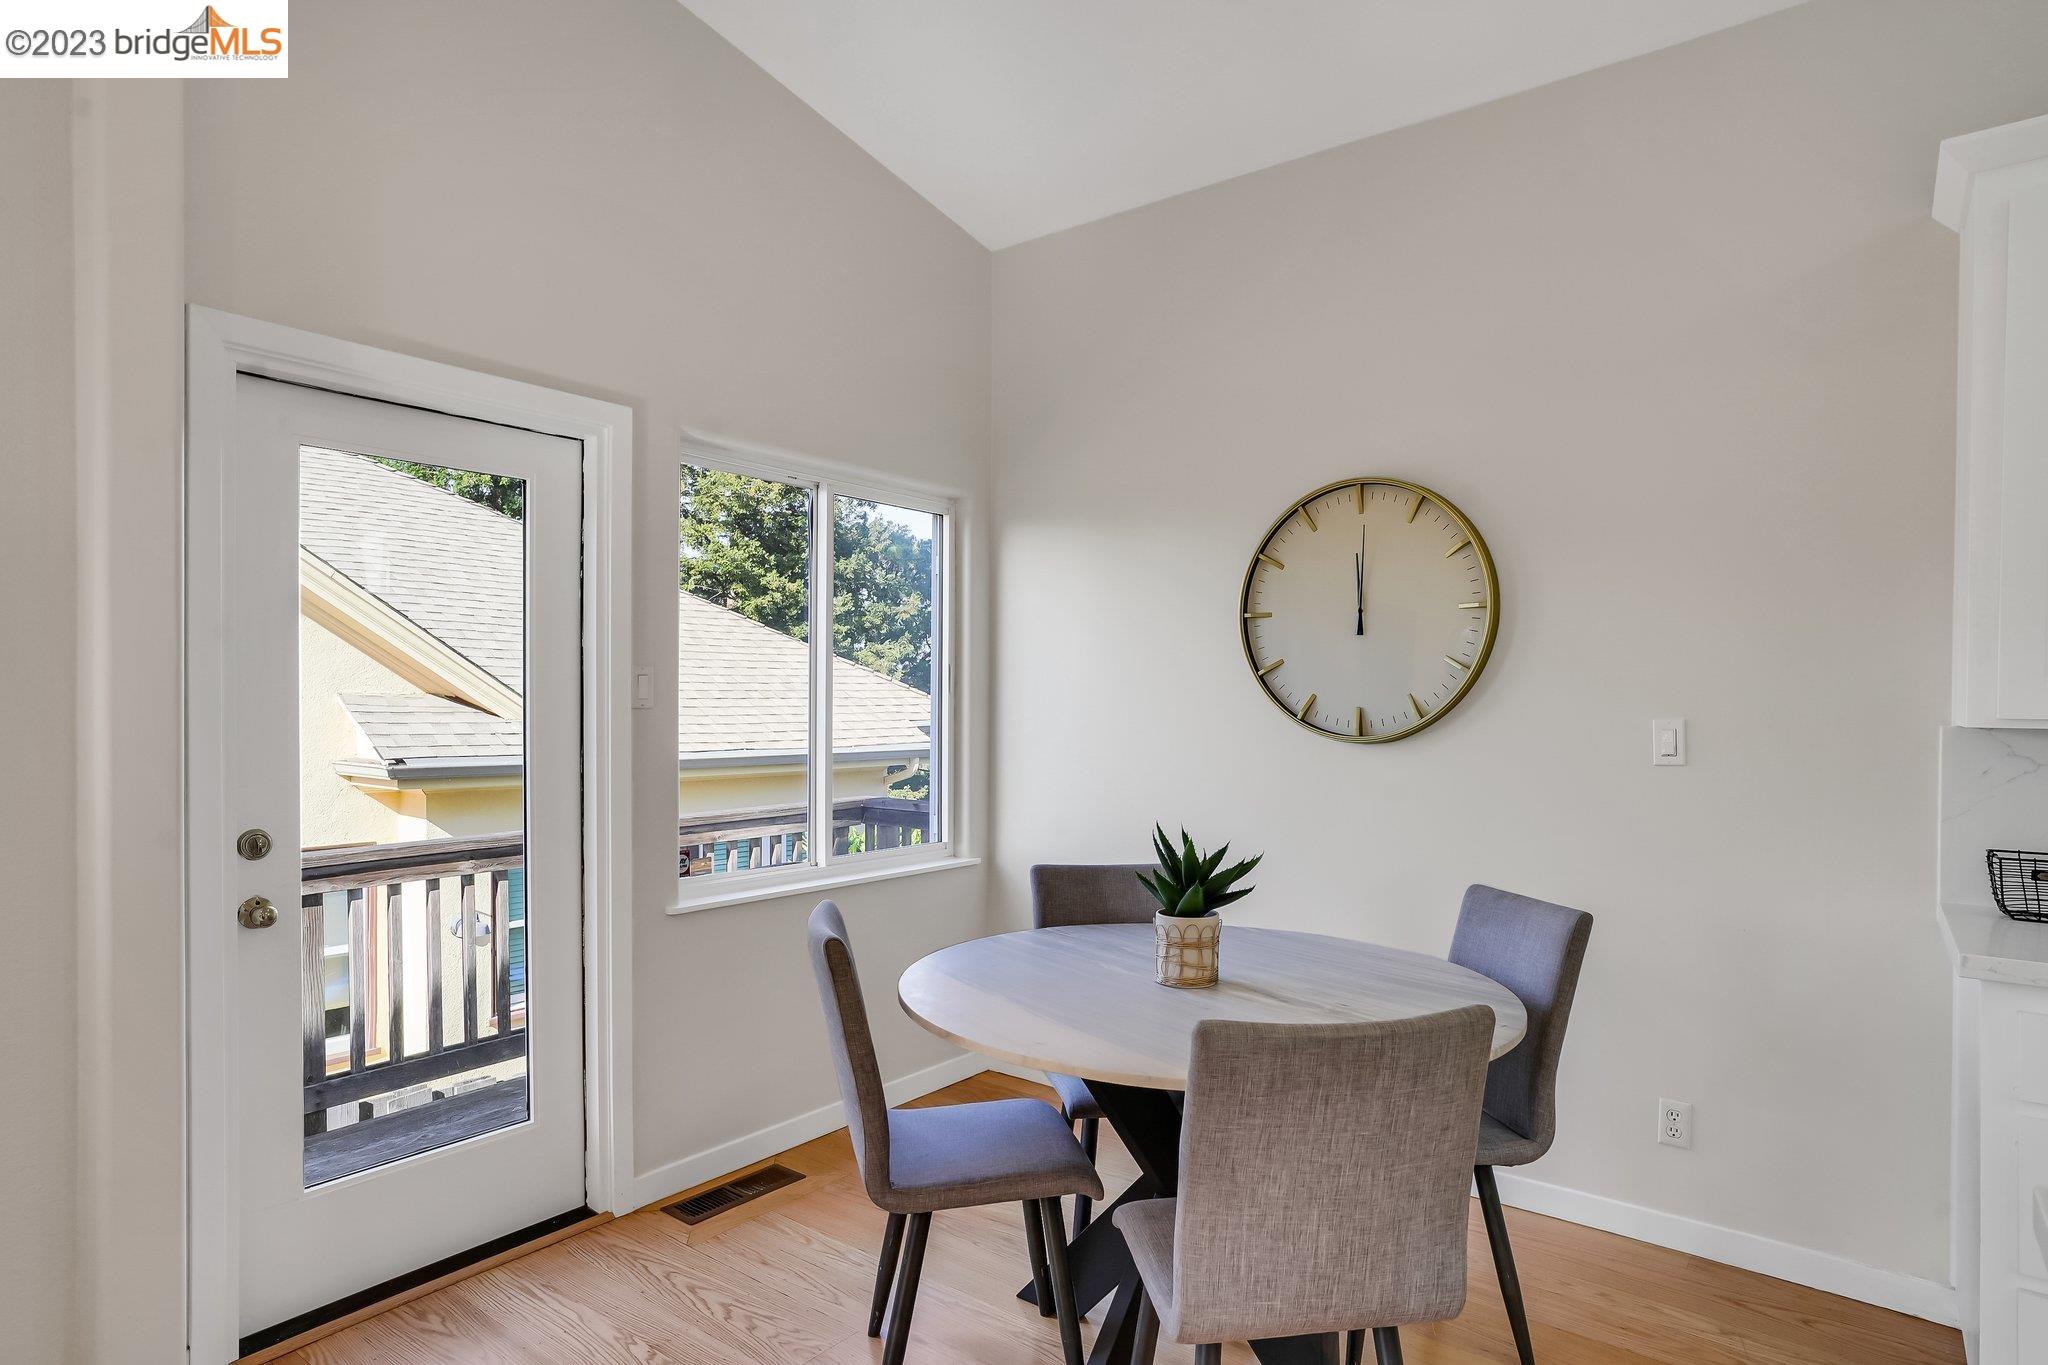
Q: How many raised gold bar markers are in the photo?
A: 12